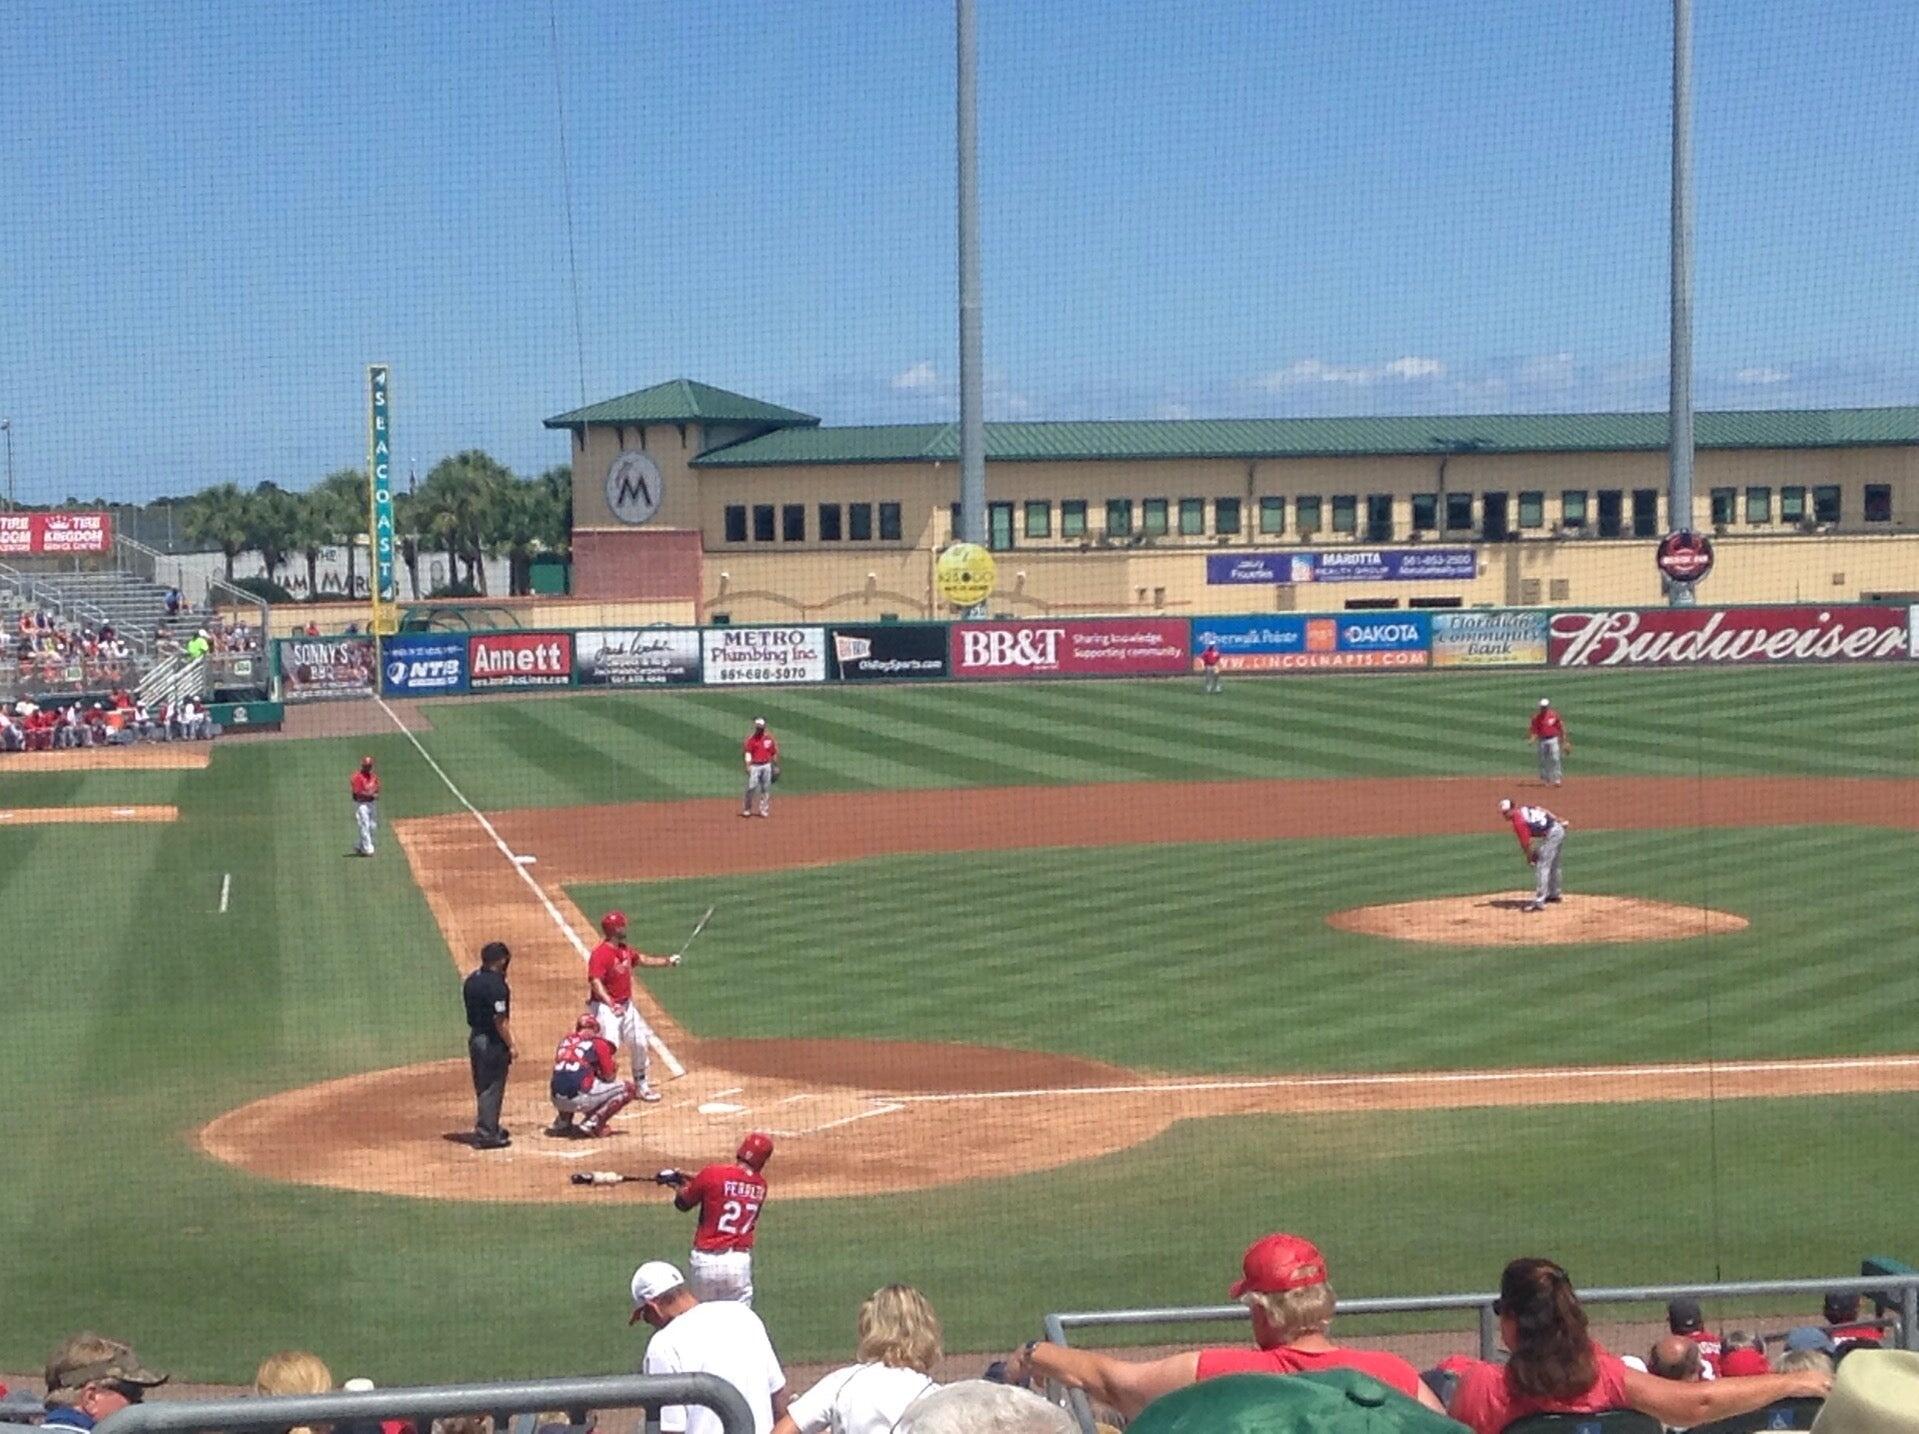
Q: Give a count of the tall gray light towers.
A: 2